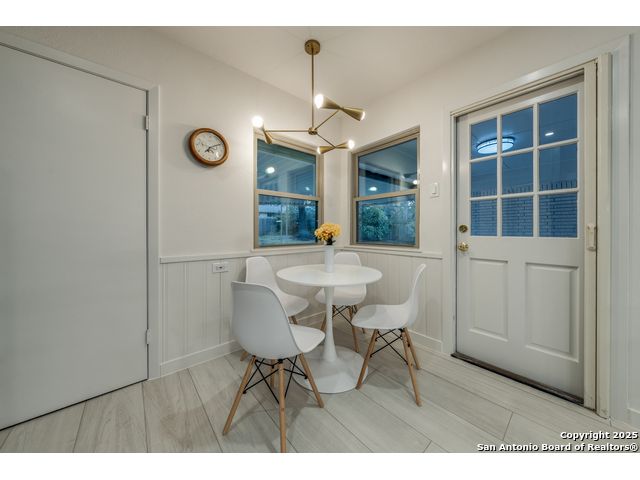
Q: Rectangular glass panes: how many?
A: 13